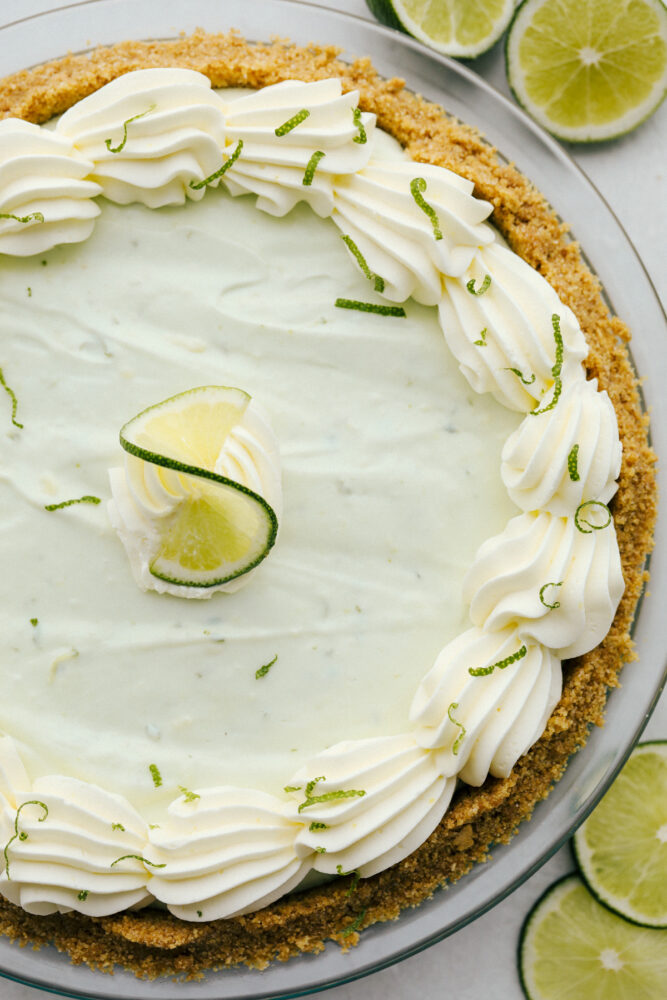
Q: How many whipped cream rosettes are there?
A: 13